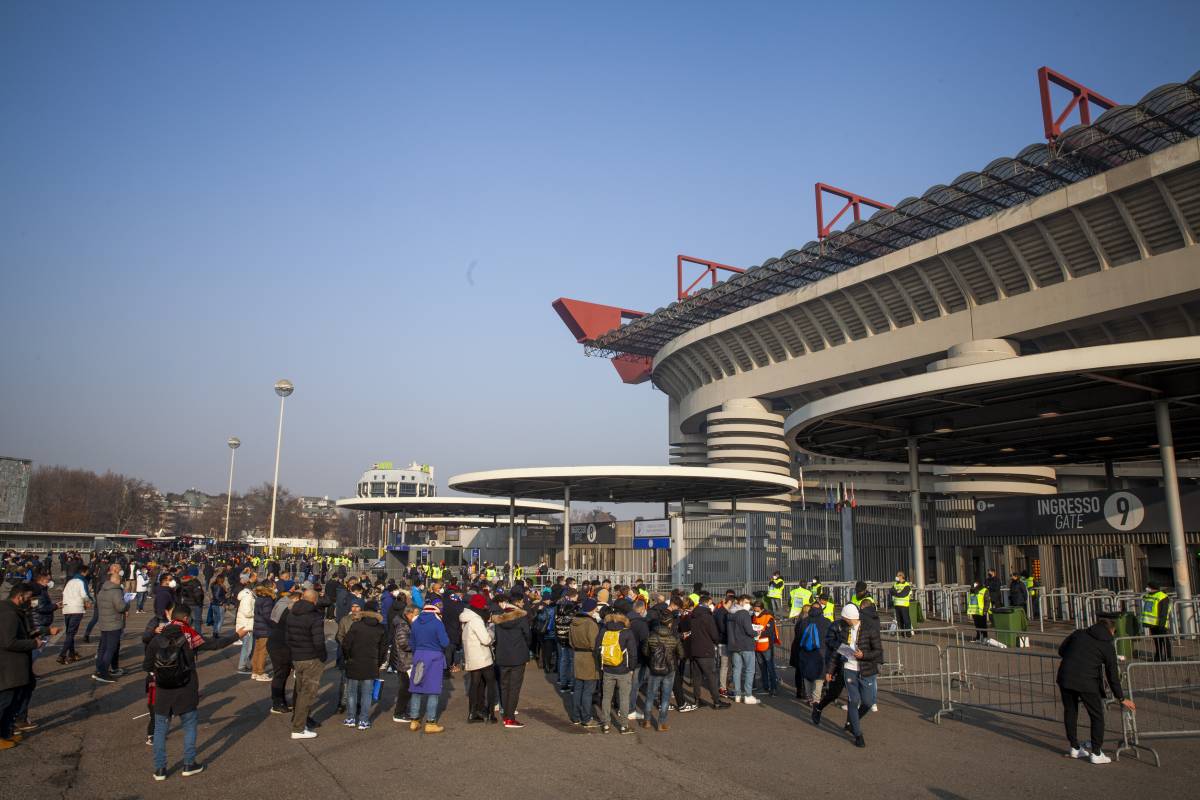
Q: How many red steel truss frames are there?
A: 3